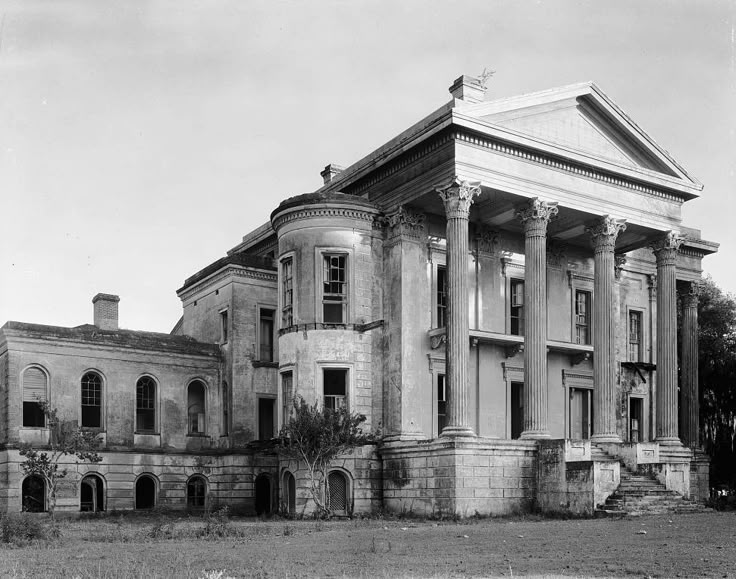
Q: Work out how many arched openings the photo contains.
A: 12